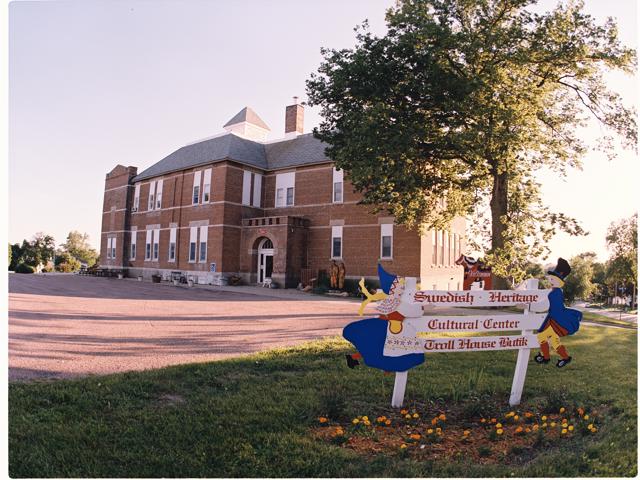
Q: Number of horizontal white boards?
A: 3